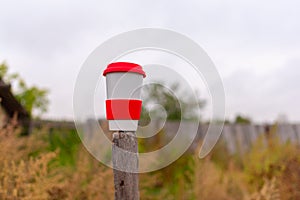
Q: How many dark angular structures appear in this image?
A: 1